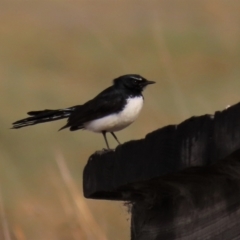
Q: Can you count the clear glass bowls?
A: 0